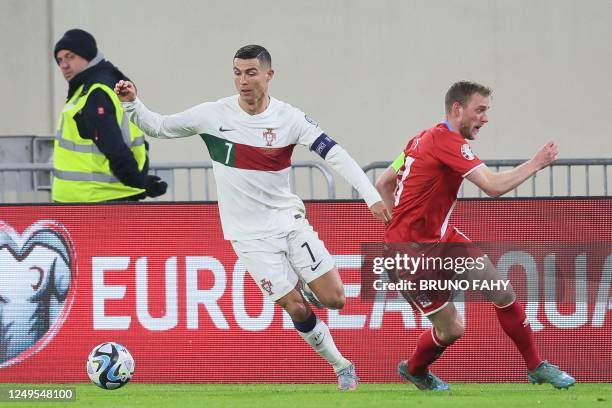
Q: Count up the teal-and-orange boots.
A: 2